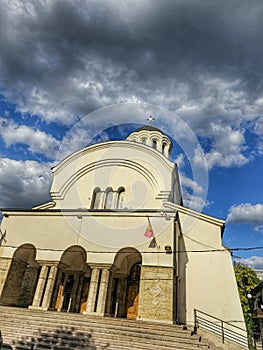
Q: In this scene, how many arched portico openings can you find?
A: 3